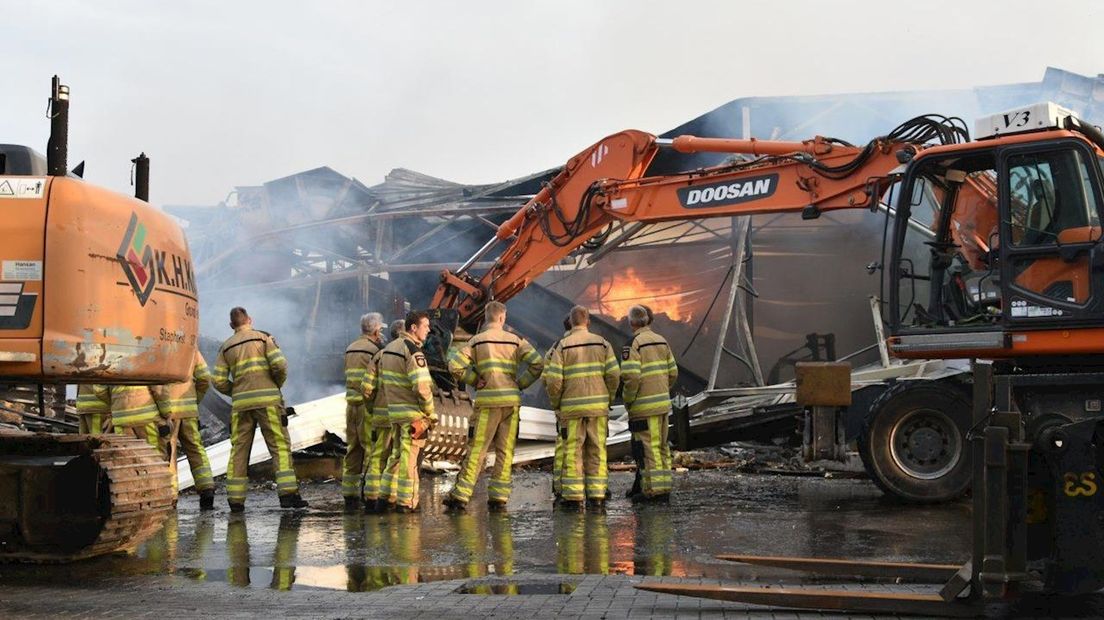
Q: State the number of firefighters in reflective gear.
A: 11